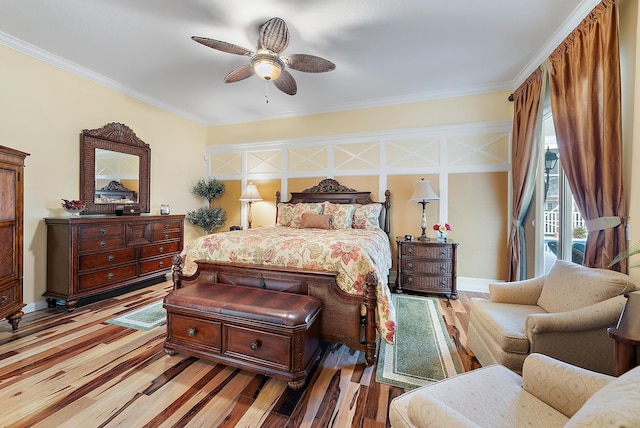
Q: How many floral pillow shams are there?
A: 4